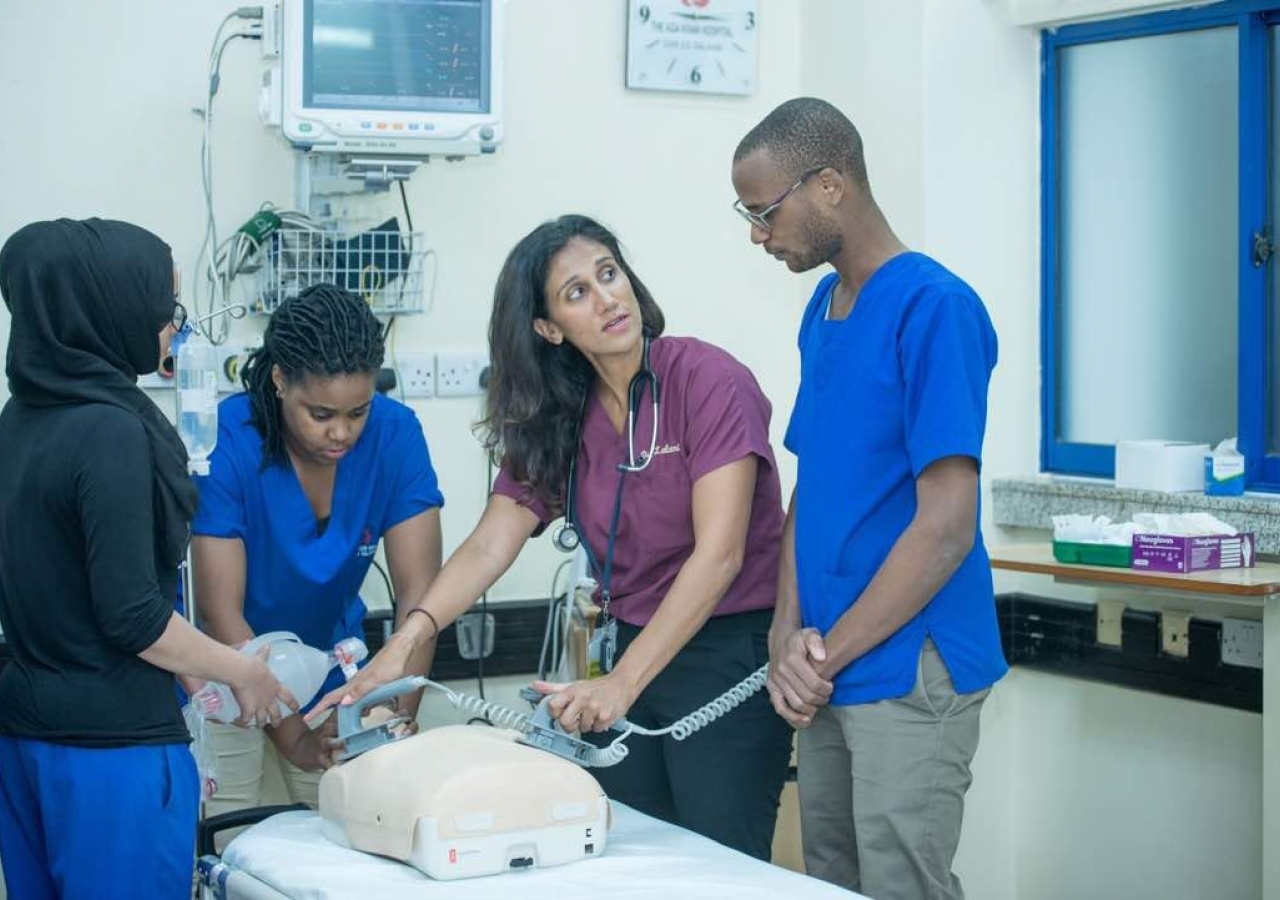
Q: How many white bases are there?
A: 1